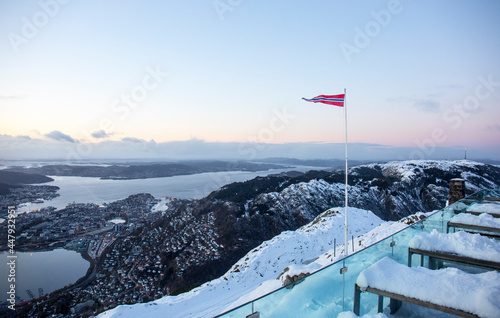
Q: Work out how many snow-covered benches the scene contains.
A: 4